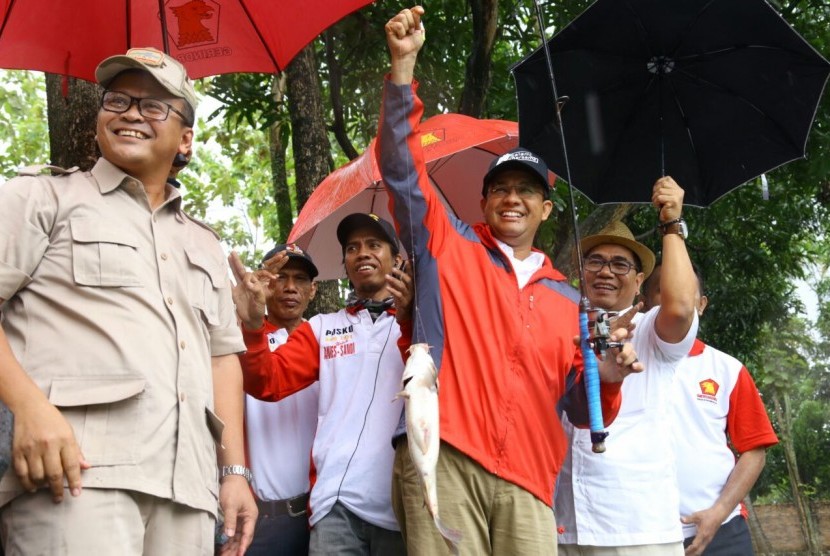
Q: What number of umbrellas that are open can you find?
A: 3